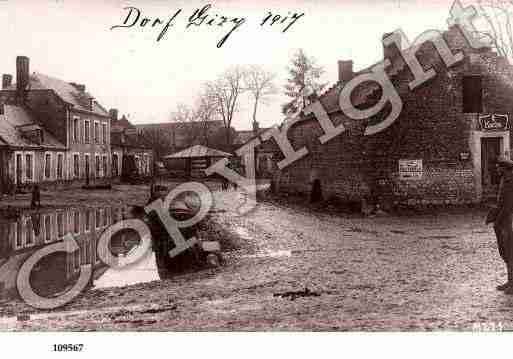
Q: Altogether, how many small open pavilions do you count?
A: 1